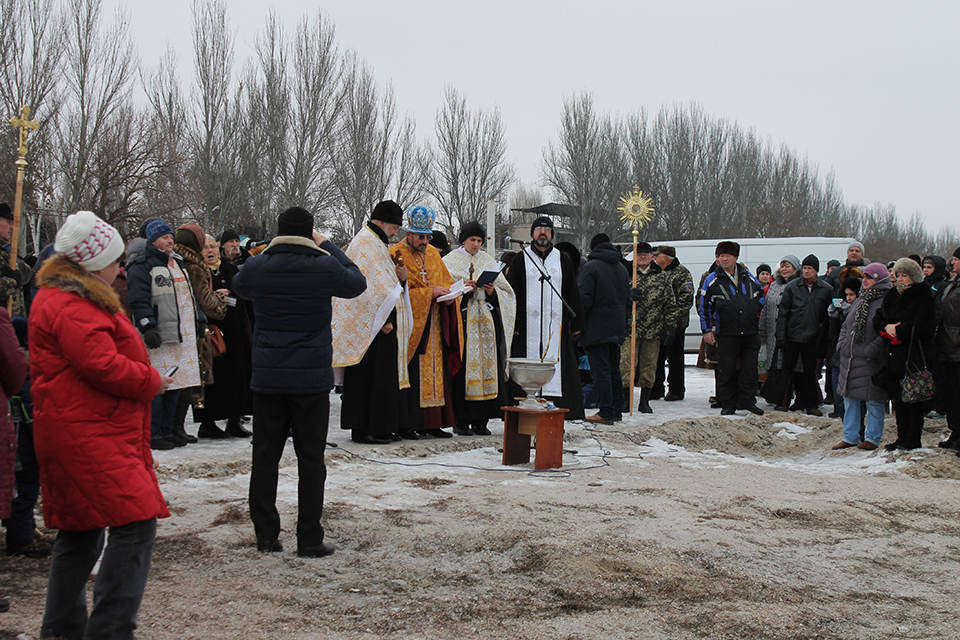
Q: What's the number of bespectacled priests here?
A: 2